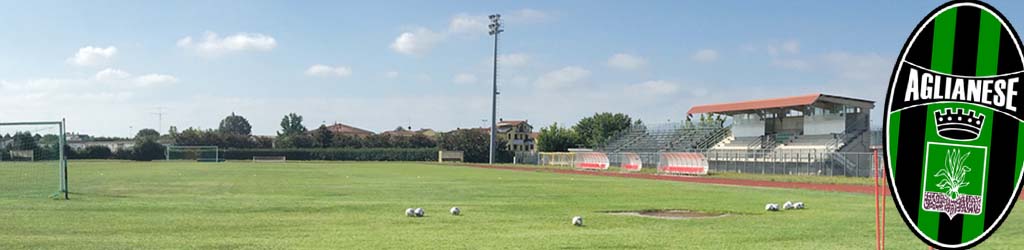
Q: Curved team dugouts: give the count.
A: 3